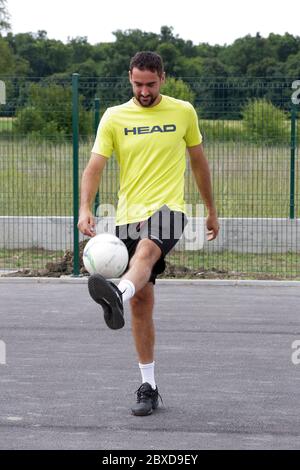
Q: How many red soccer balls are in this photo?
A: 0